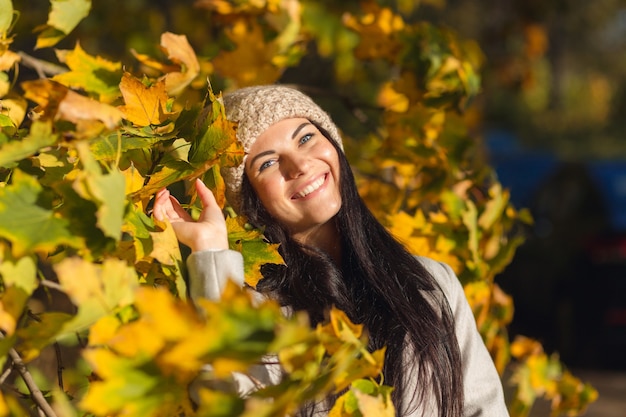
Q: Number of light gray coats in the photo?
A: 1